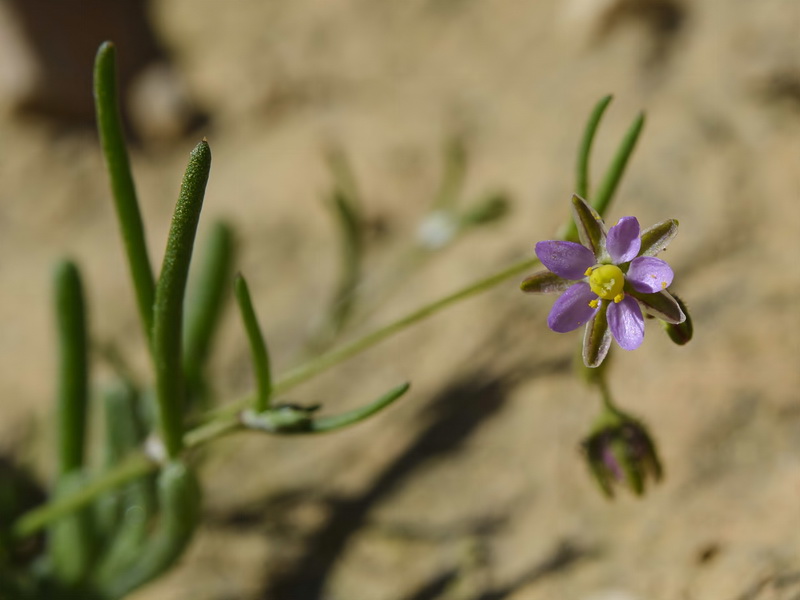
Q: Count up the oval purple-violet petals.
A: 5